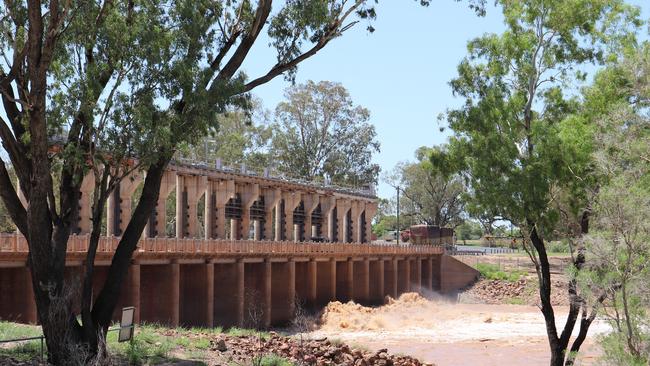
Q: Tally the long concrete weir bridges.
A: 1